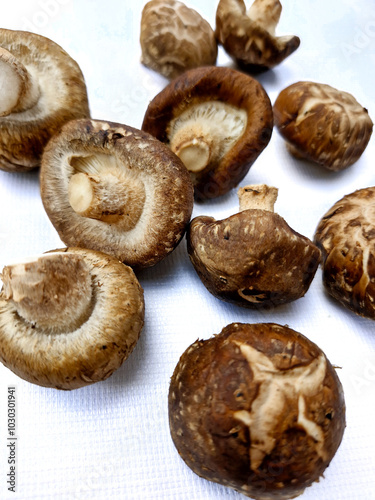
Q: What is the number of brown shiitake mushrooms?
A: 10